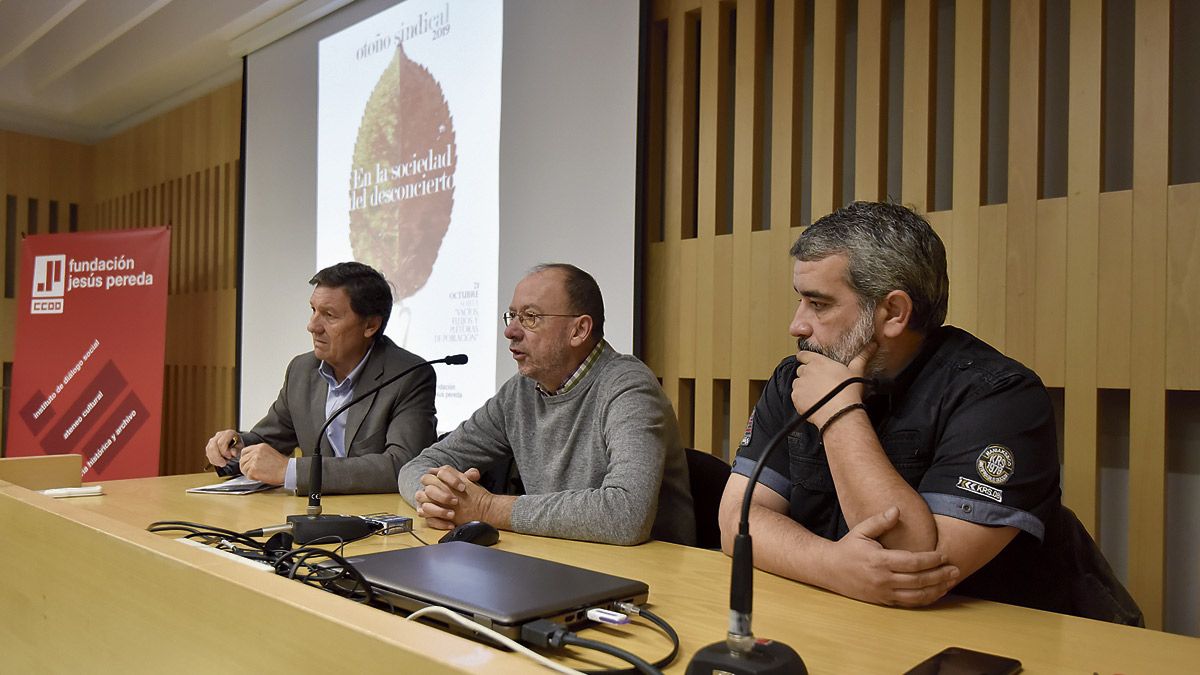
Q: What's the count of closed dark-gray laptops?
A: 1